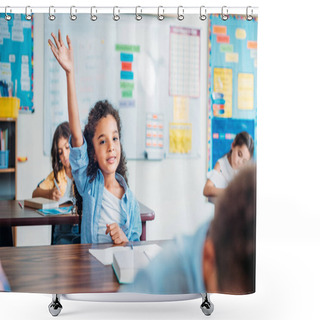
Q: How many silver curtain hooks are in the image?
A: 12